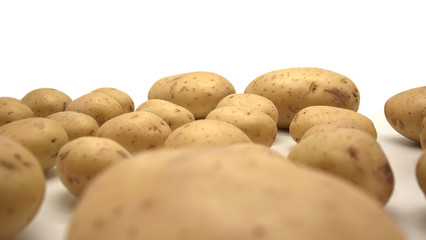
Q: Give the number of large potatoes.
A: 3